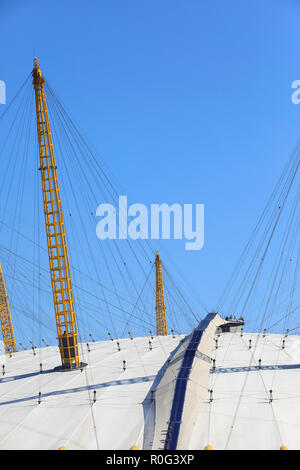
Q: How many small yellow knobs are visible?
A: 4